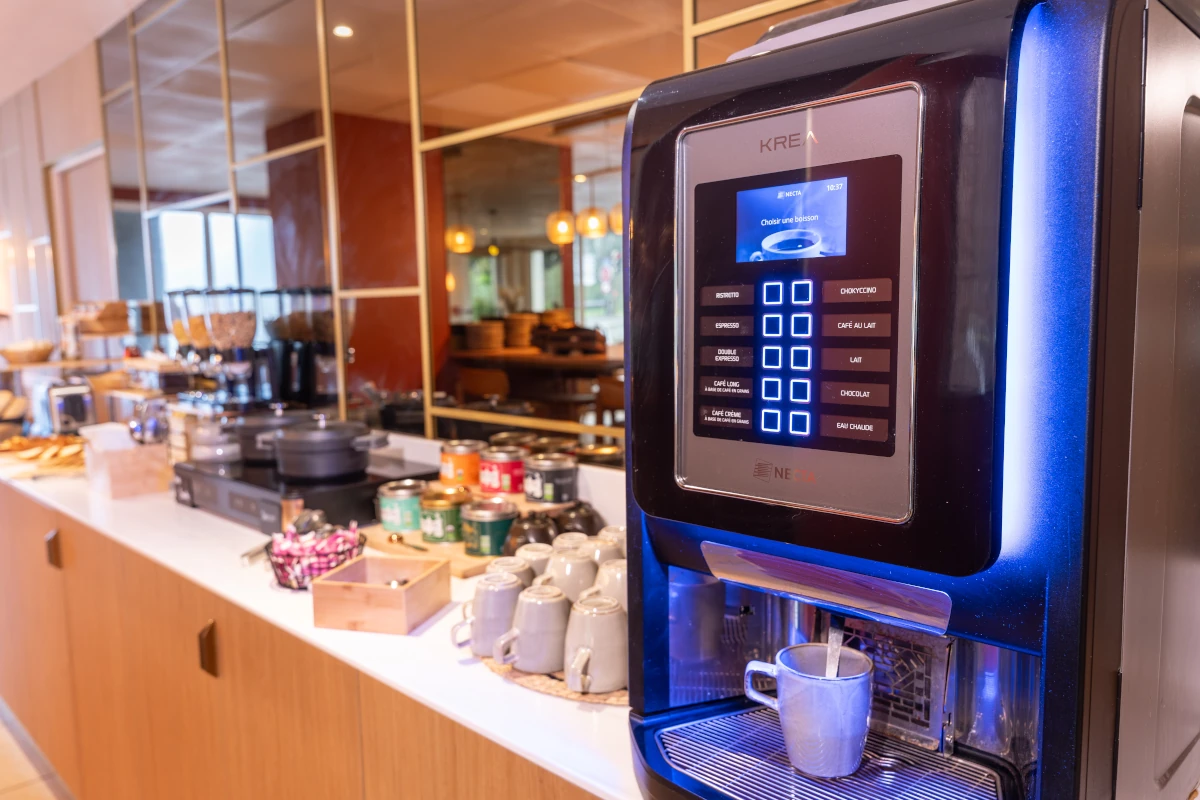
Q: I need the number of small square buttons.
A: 10